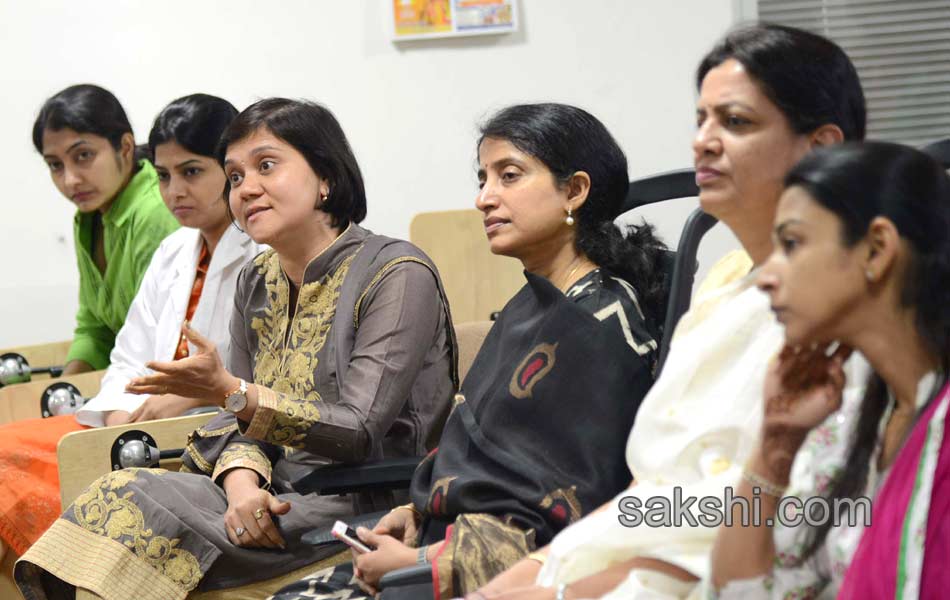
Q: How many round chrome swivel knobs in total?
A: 3